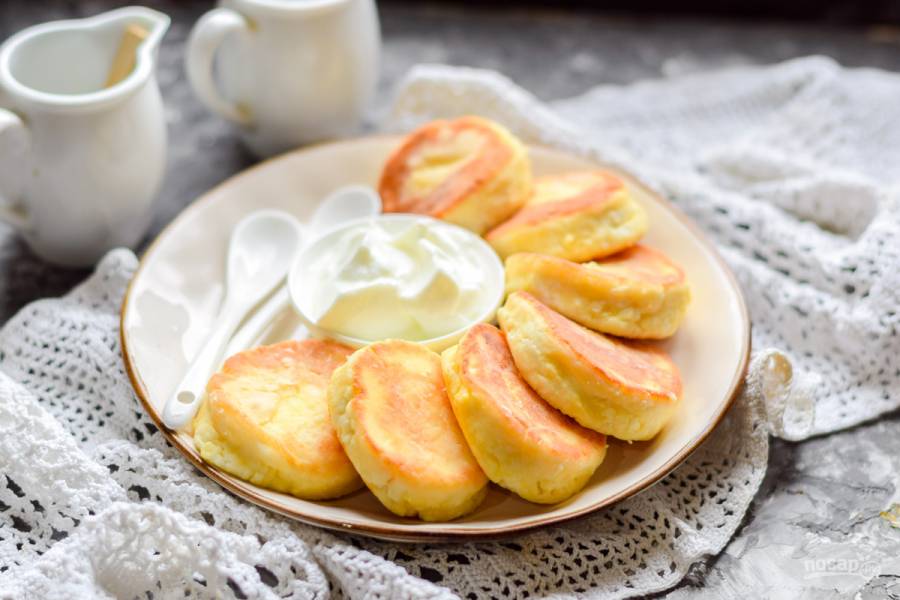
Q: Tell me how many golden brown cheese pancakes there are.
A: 7